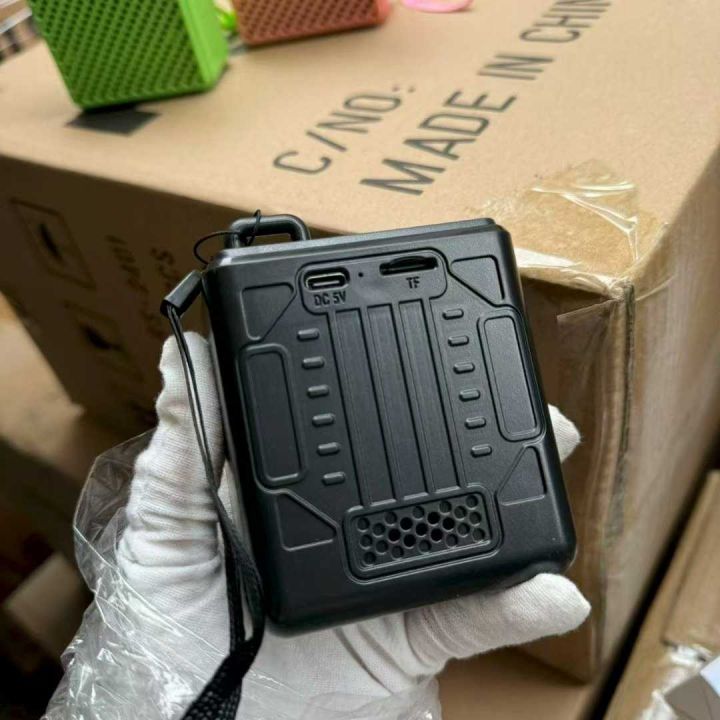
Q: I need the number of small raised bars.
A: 12